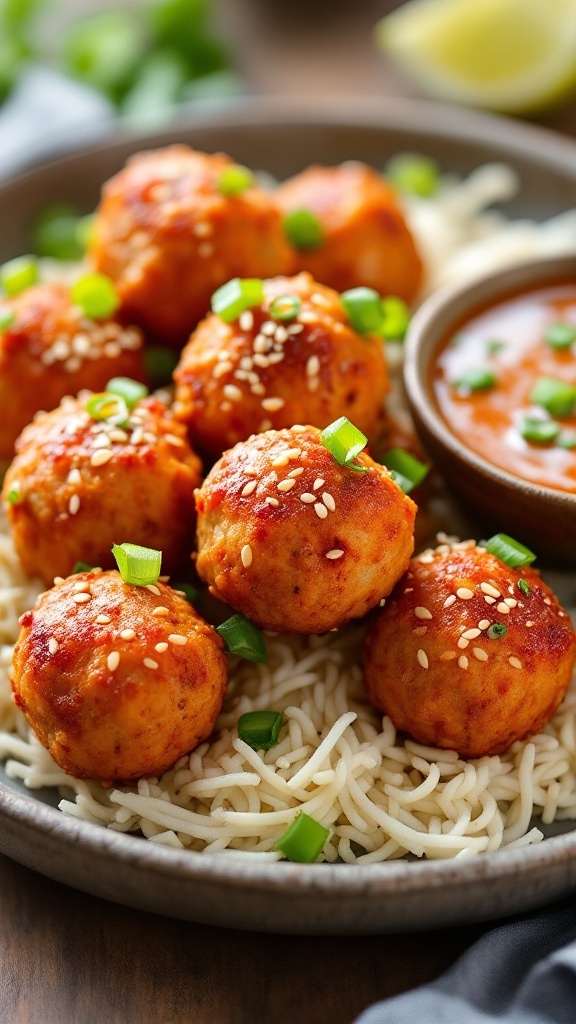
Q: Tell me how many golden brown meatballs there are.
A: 8